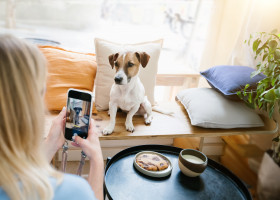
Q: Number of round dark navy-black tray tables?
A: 1